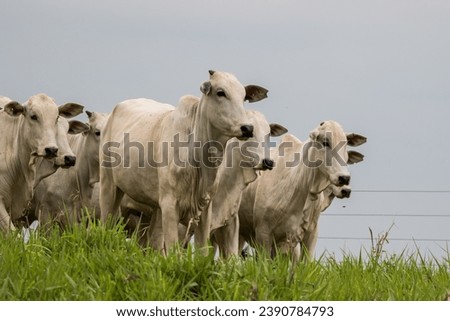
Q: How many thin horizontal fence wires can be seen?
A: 3